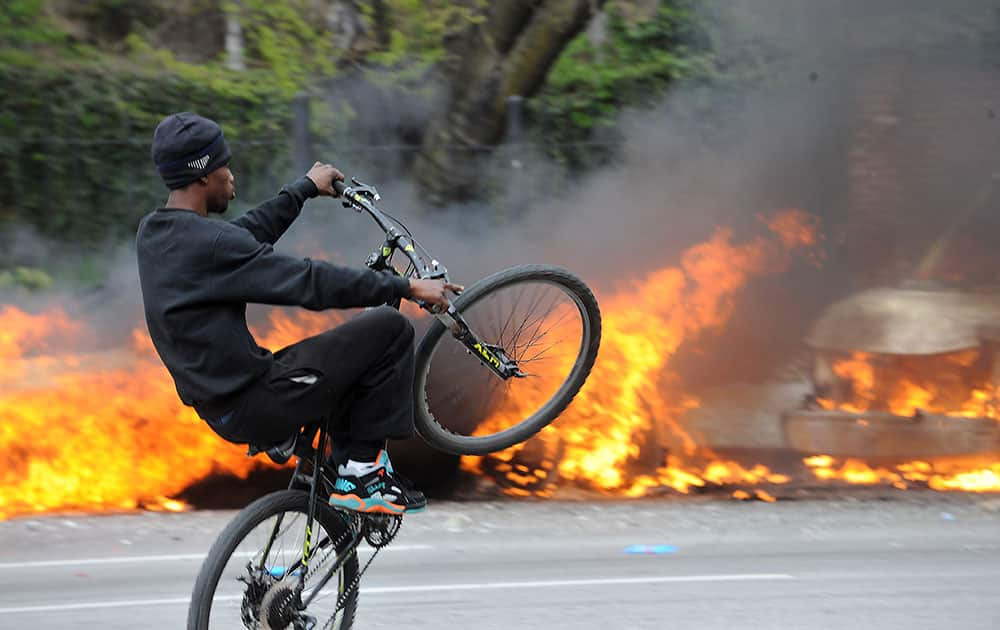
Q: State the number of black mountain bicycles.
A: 1